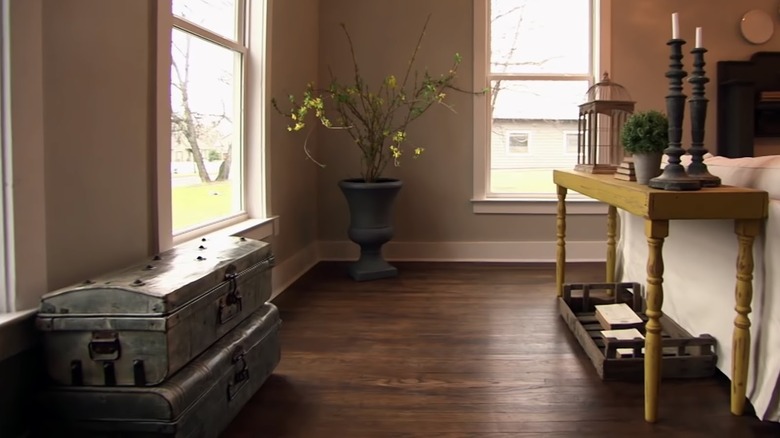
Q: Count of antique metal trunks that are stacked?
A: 2